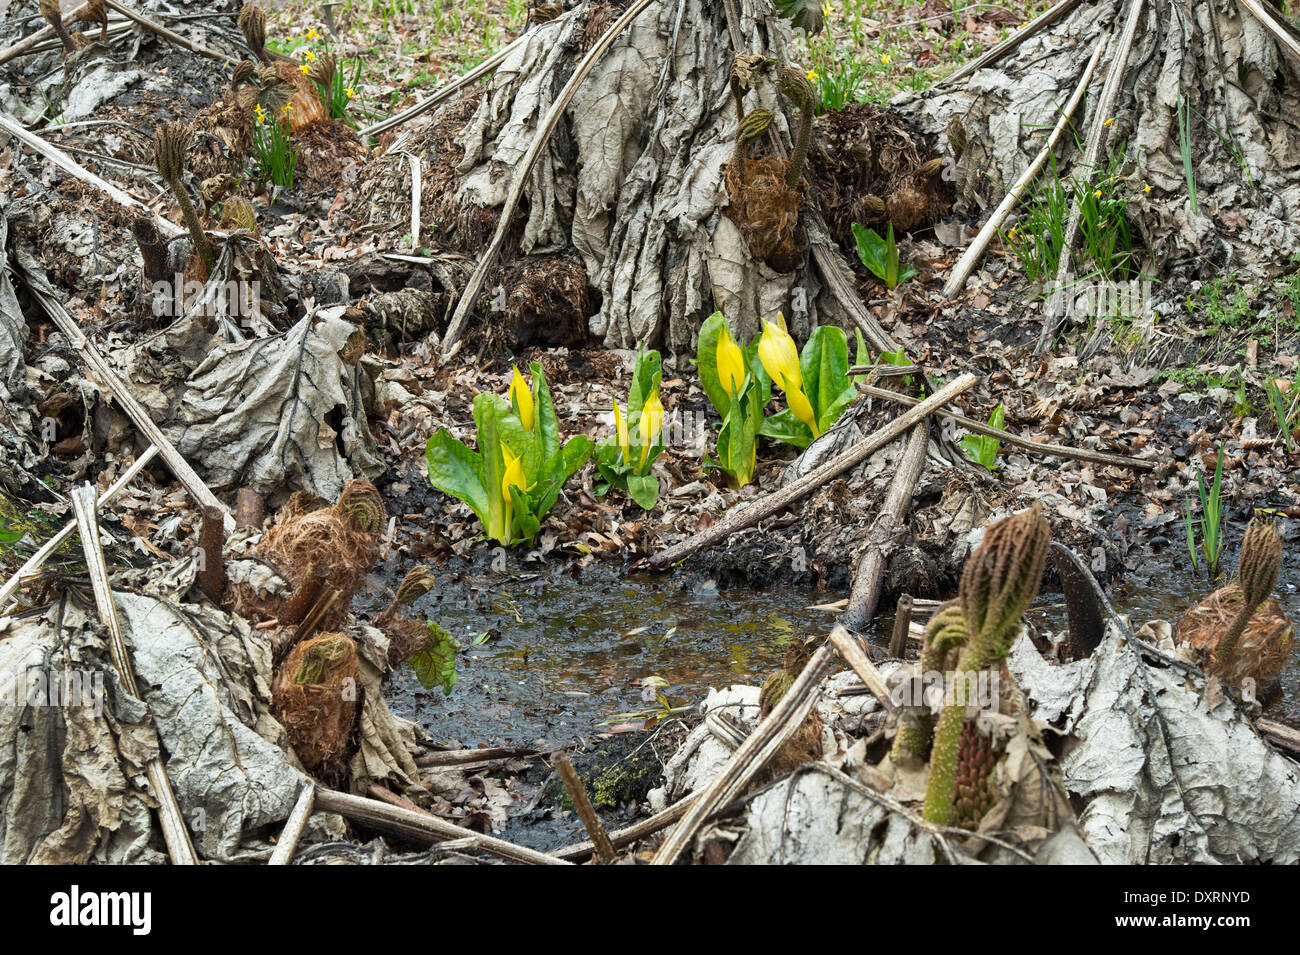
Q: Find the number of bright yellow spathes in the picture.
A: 7